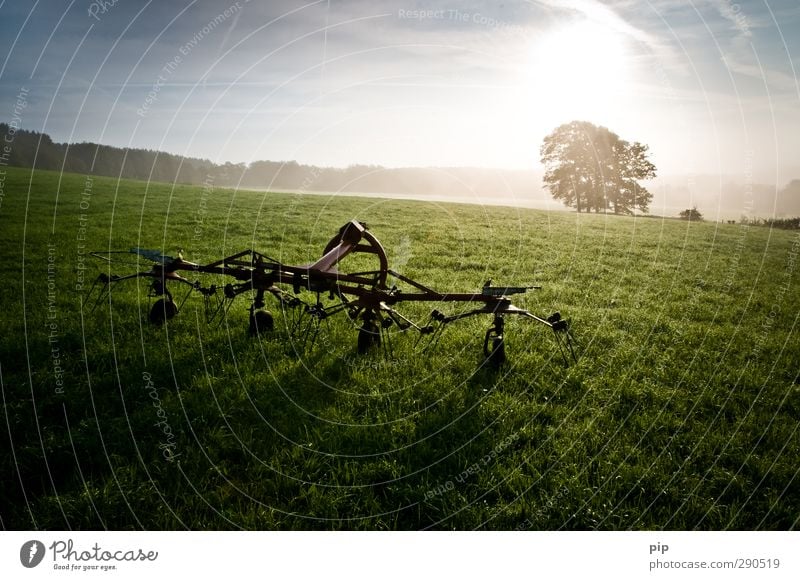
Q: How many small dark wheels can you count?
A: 4